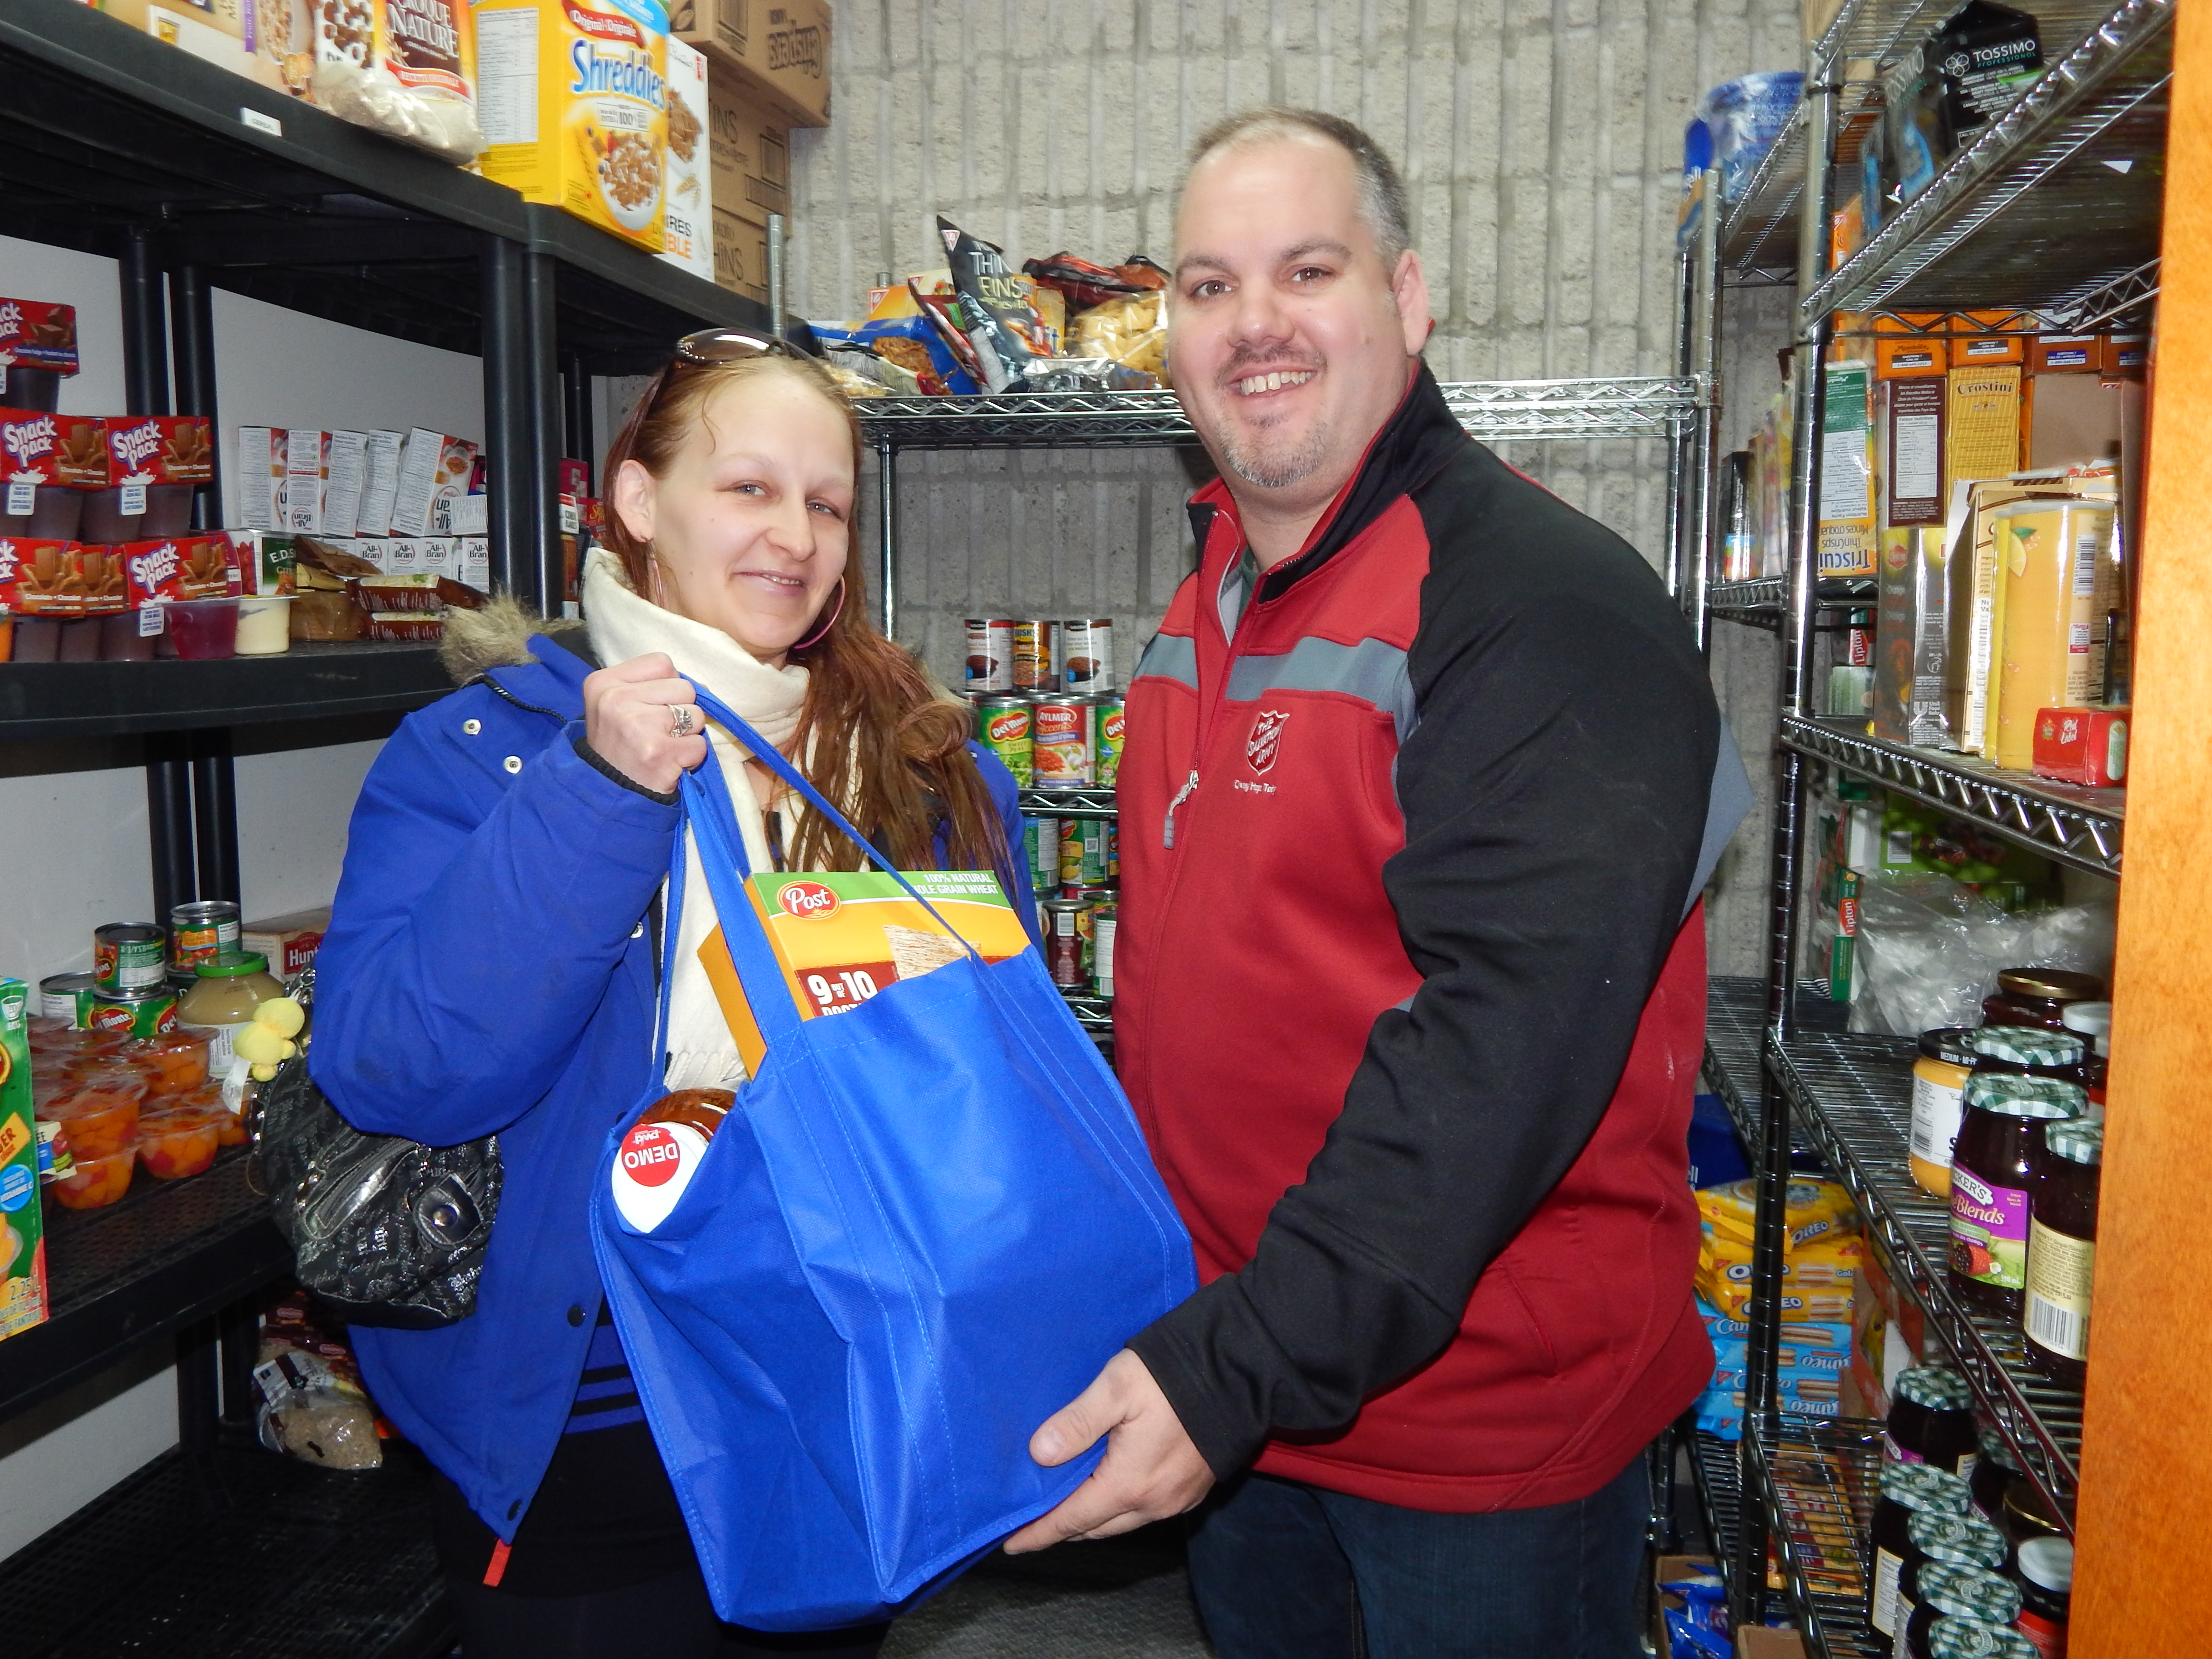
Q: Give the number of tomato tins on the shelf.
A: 1